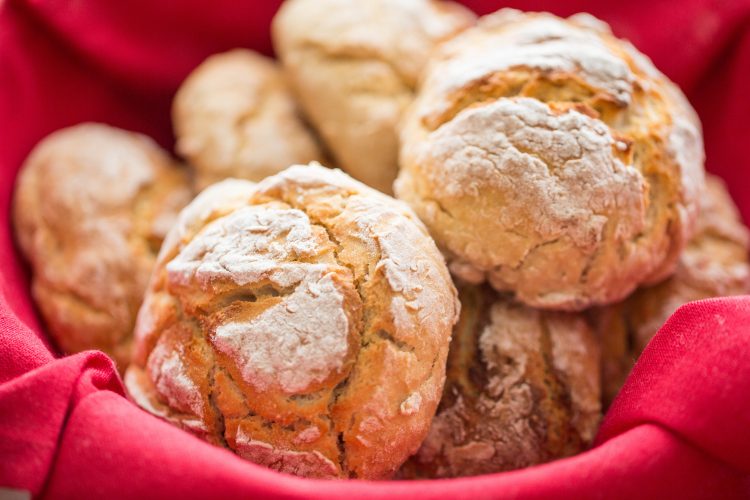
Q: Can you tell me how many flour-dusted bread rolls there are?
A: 7